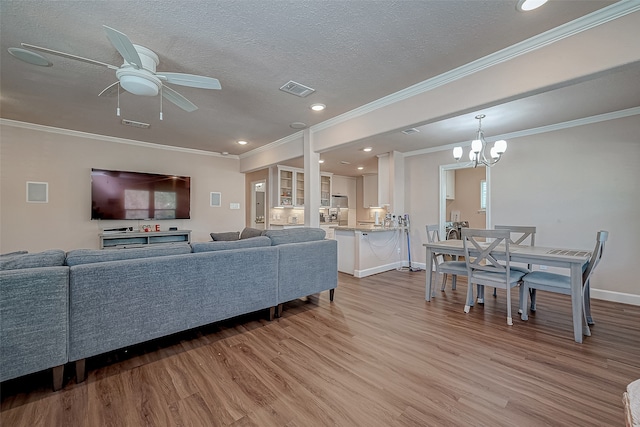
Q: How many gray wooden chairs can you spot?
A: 4